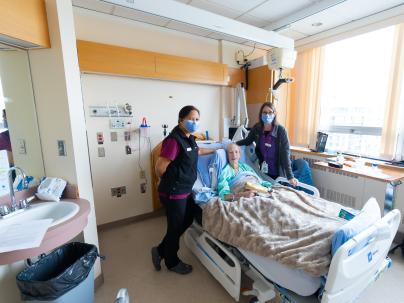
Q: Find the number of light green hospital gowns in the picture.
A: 1